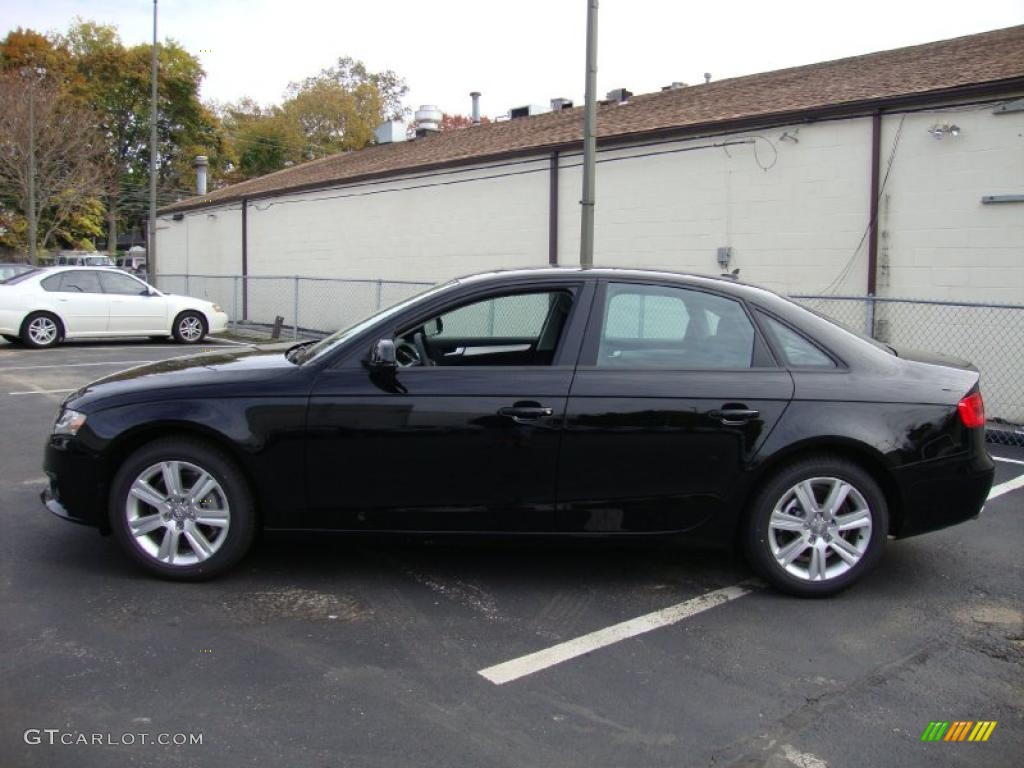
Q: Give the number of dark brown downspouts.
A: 3